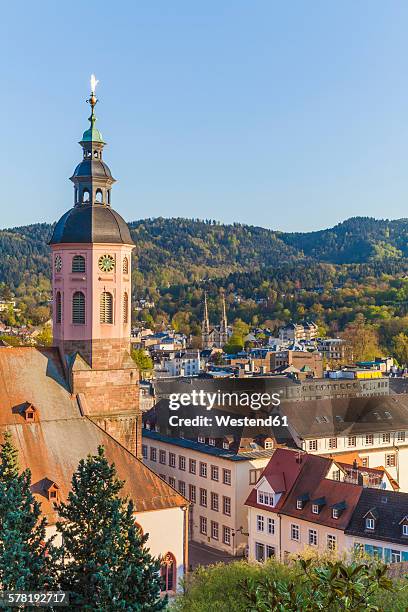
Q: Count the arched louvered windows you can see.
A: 6